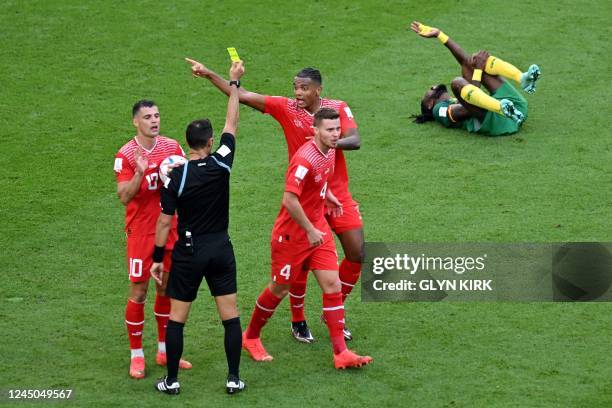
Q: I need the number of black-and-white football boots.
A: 4